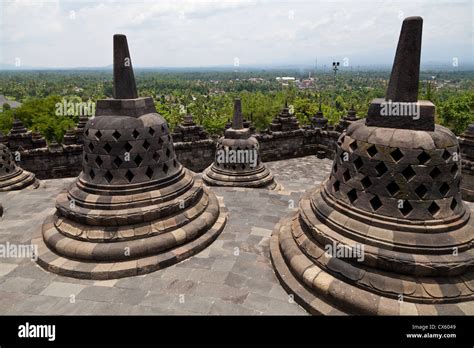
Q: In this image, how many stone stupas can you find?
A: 4